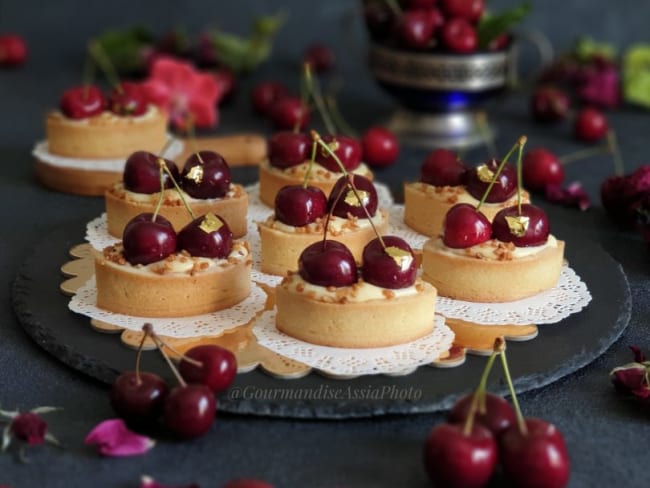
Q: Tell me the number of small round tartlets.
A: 8